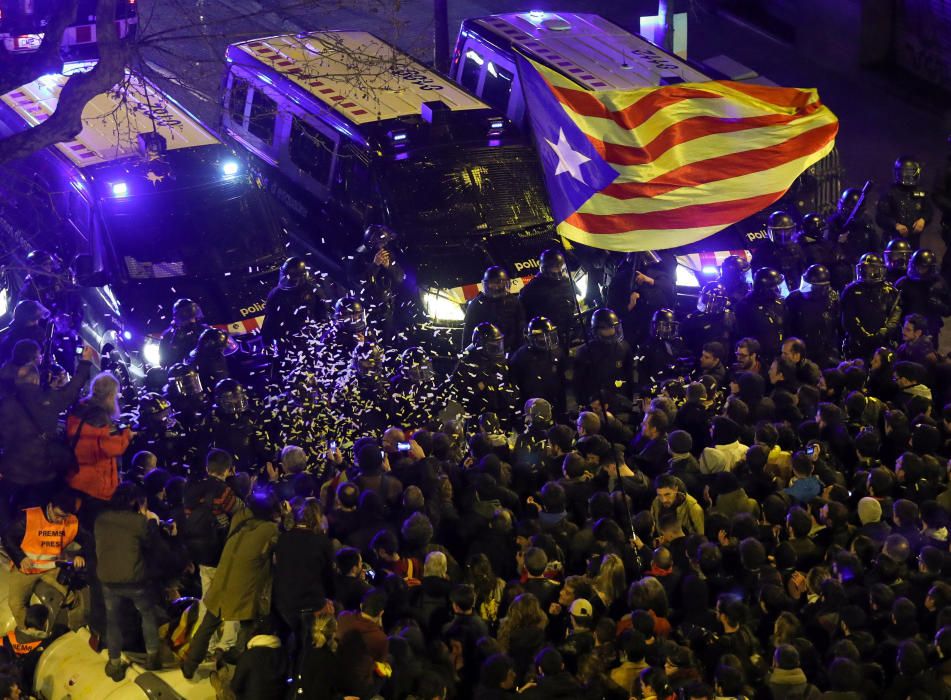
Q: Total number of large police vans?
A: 3